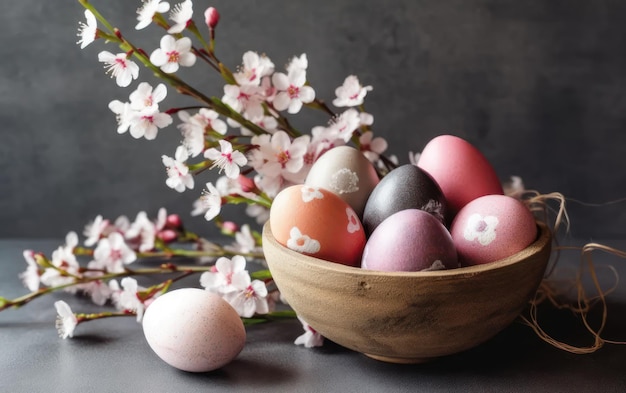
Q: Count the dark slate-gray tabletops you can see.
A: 1